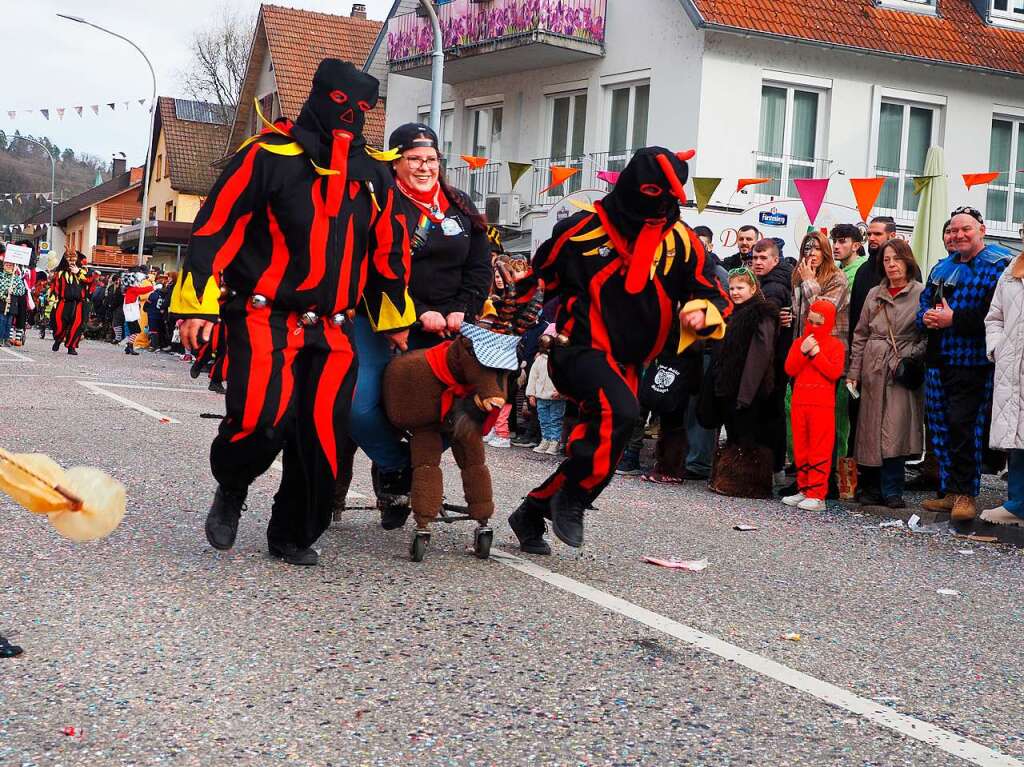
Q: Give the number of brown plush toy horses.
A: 1